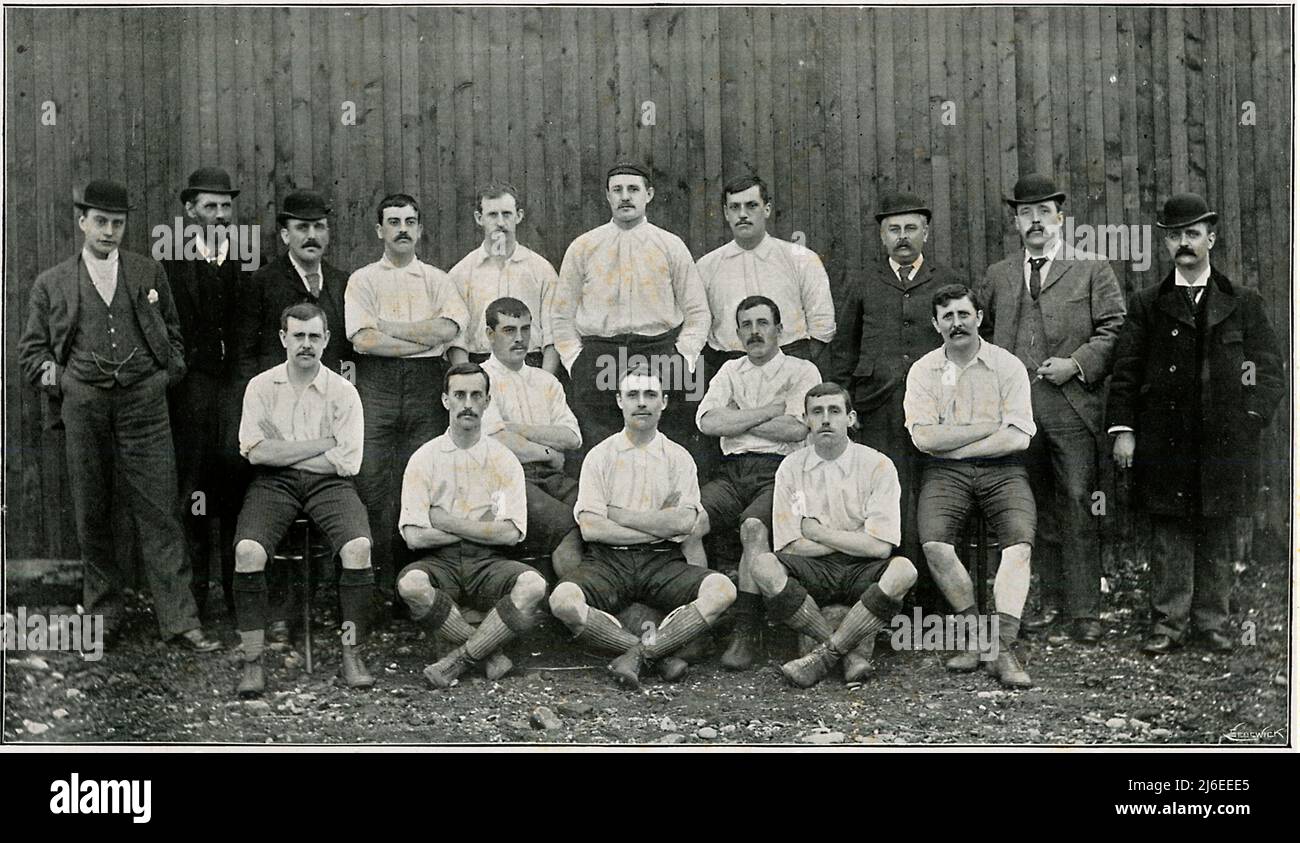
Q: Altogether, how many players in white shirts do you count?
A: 11